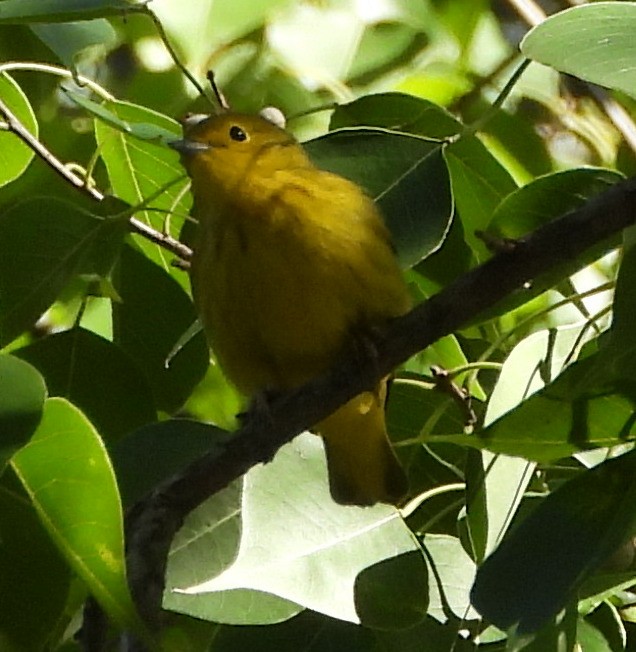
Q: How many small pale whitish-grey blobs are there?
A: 2